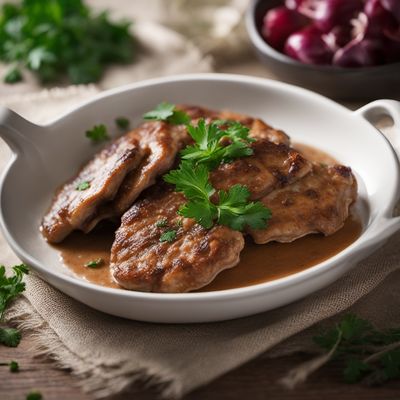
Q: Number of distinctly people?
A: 0